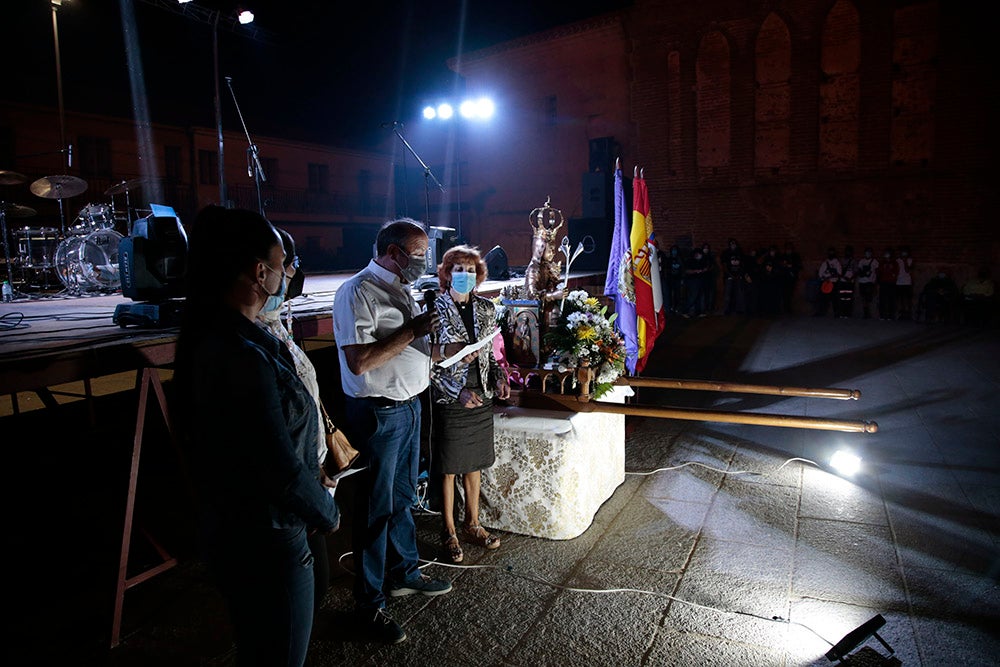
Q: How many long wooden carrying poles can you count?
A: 2